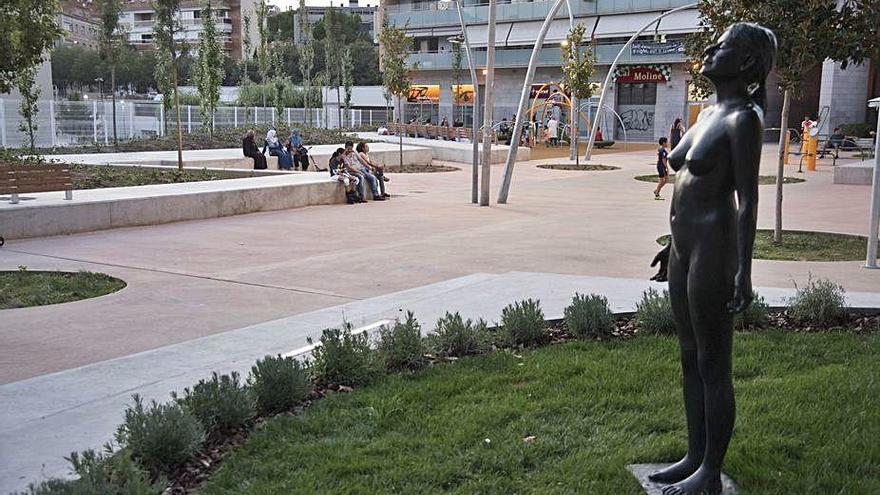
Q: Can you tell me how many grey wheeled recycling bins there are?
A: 0